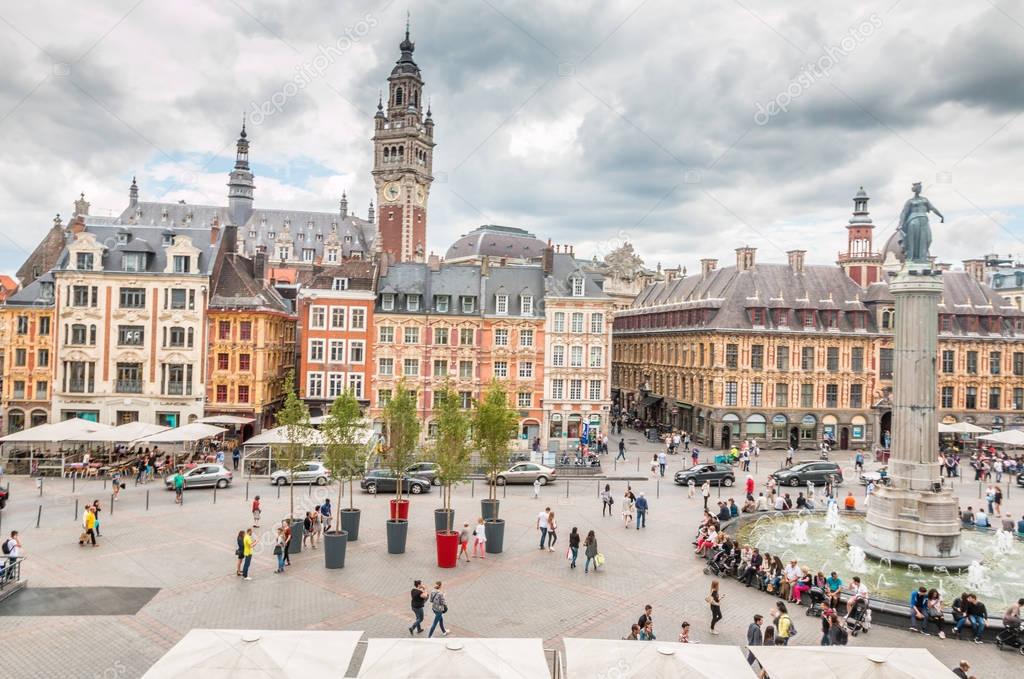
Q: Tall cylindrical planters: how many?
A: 9